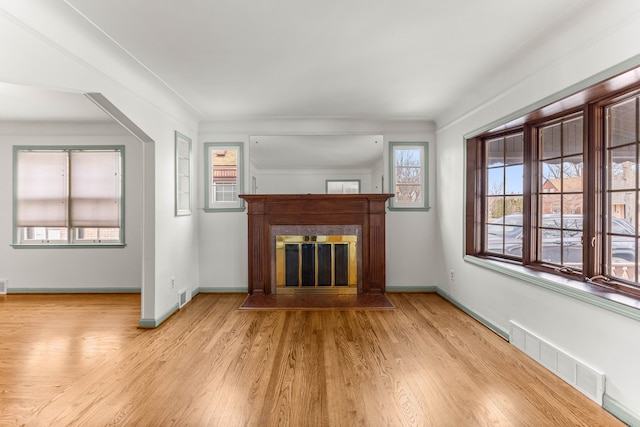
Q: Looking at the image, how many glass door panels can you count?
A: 4